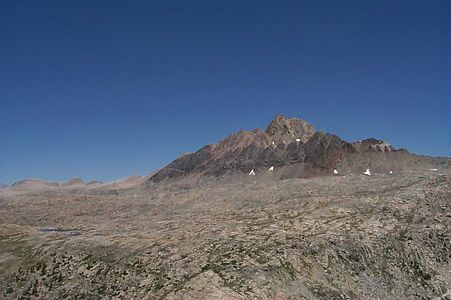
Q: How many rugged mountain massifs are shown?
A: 1